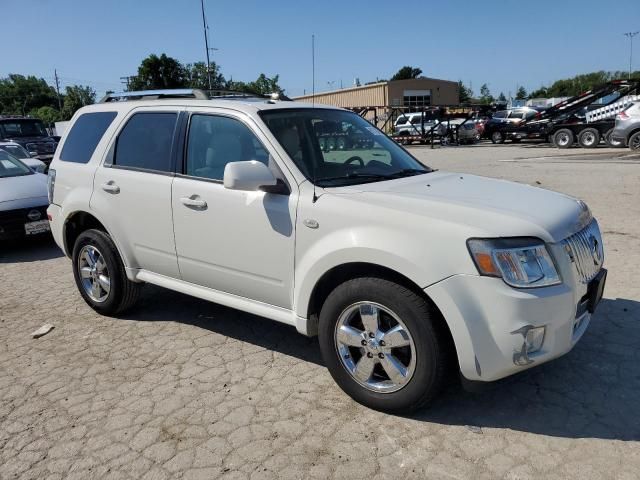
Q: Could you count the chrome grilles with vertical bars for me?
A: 1